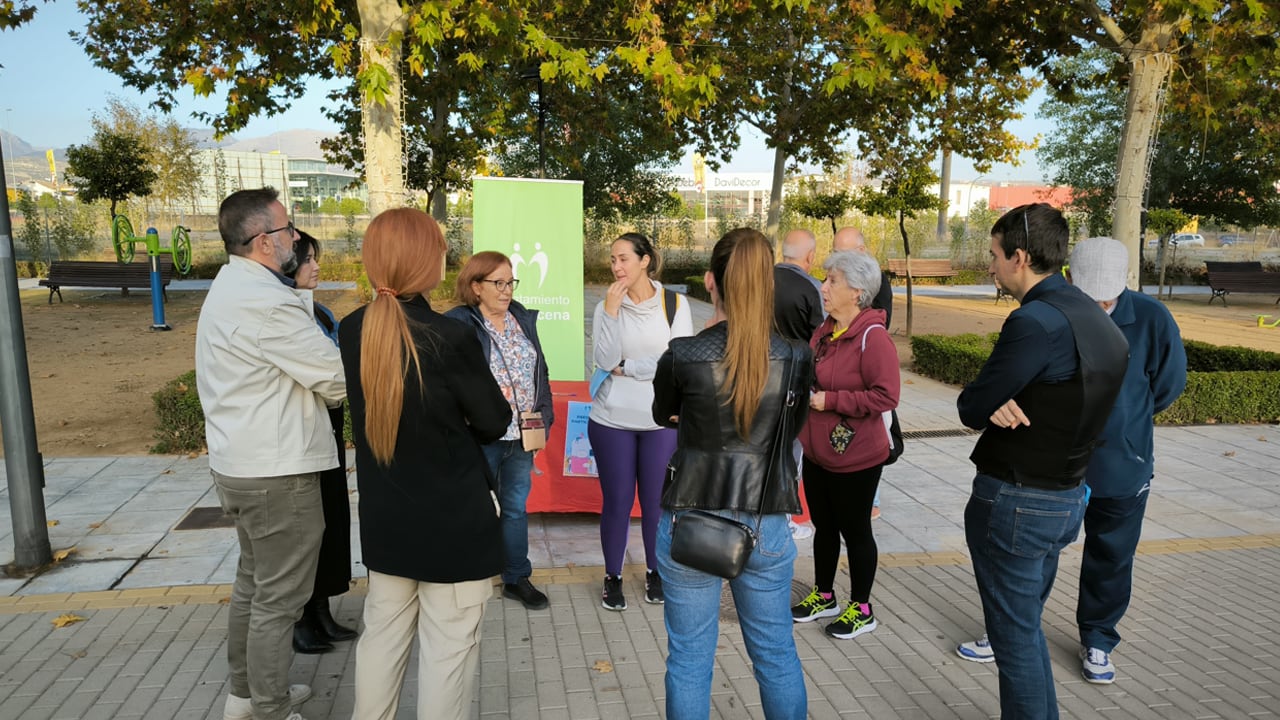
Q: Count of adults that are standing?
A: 11